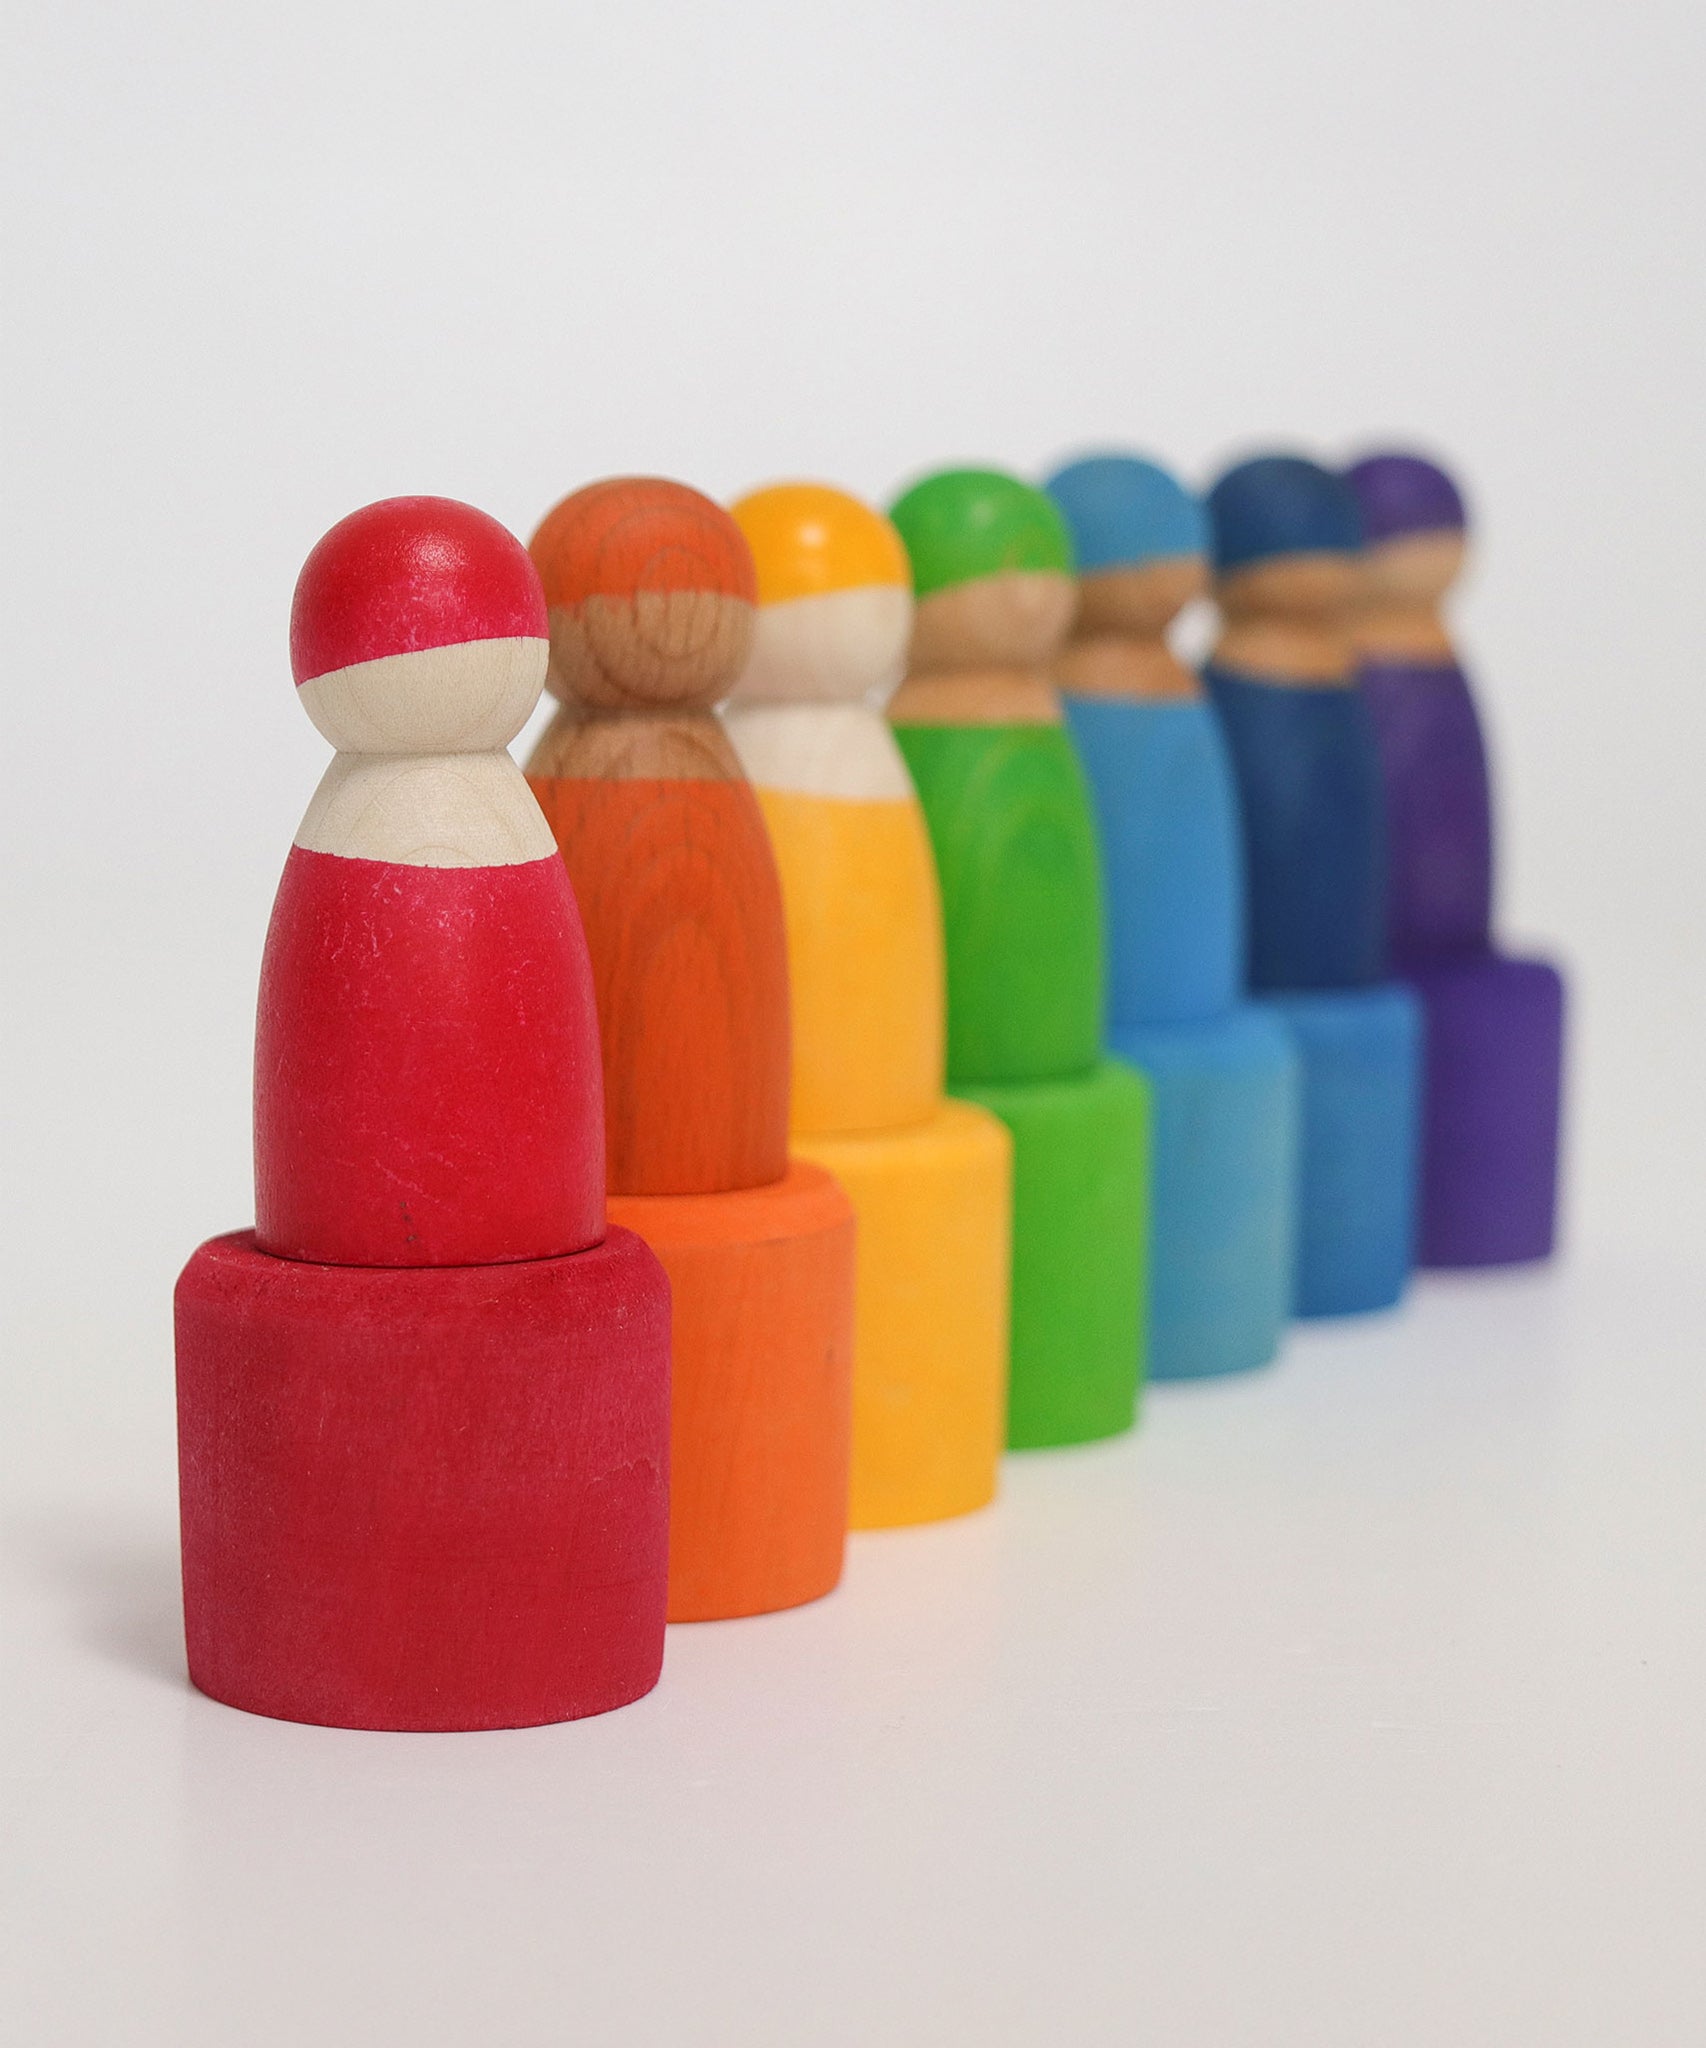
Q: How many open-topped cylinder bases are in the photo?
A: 7